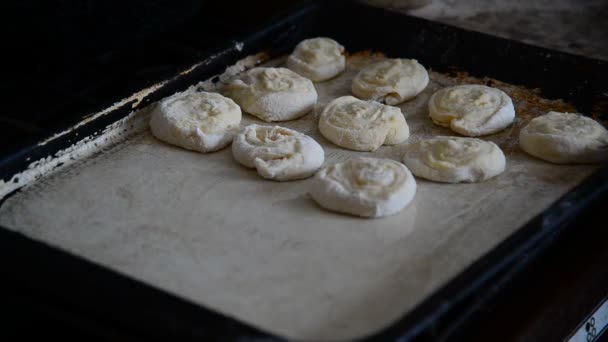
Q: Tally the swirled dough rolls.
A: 10